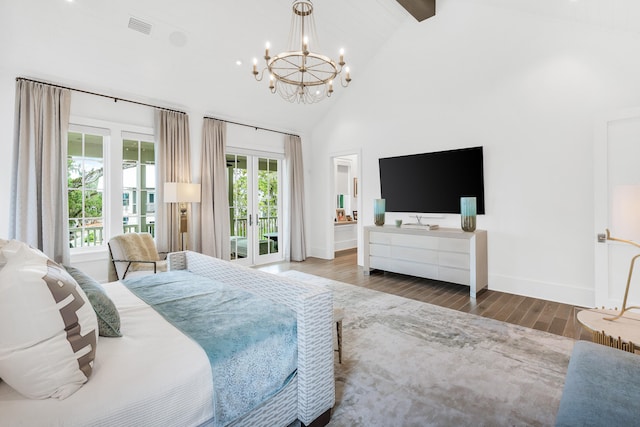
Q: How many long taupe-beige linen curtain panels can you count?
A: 4